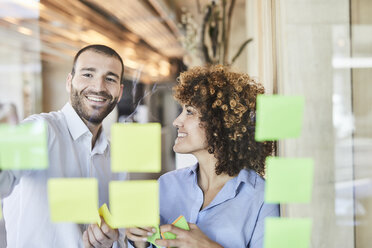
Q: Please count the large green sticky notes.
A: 4